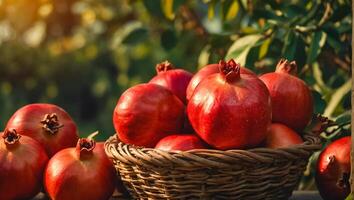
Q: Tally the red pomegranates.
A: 11